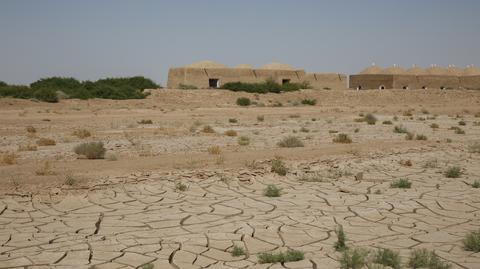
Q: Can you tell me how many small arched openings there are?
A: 5